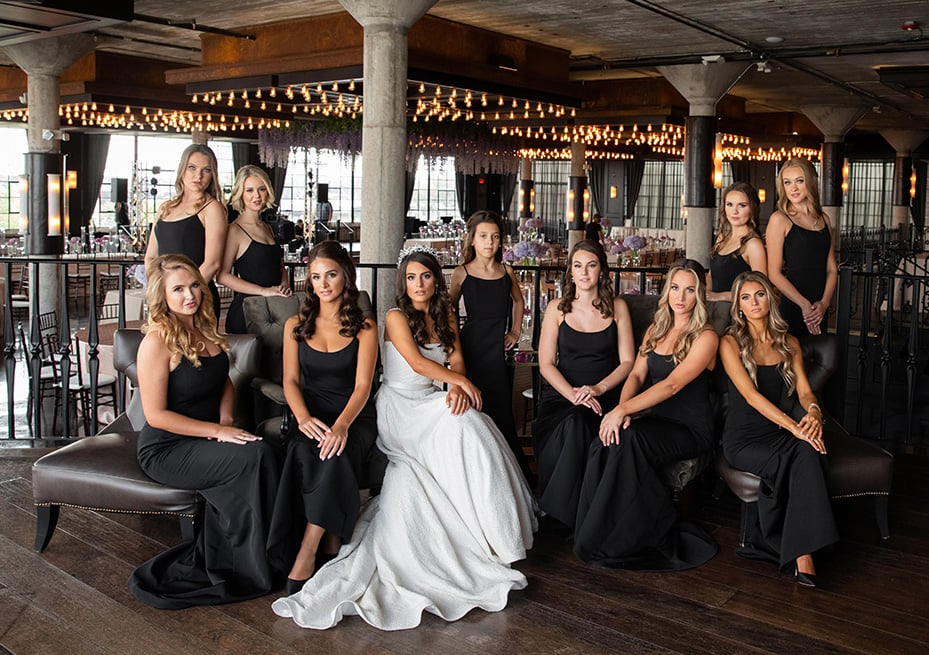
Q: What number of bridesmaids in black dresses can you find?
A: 10